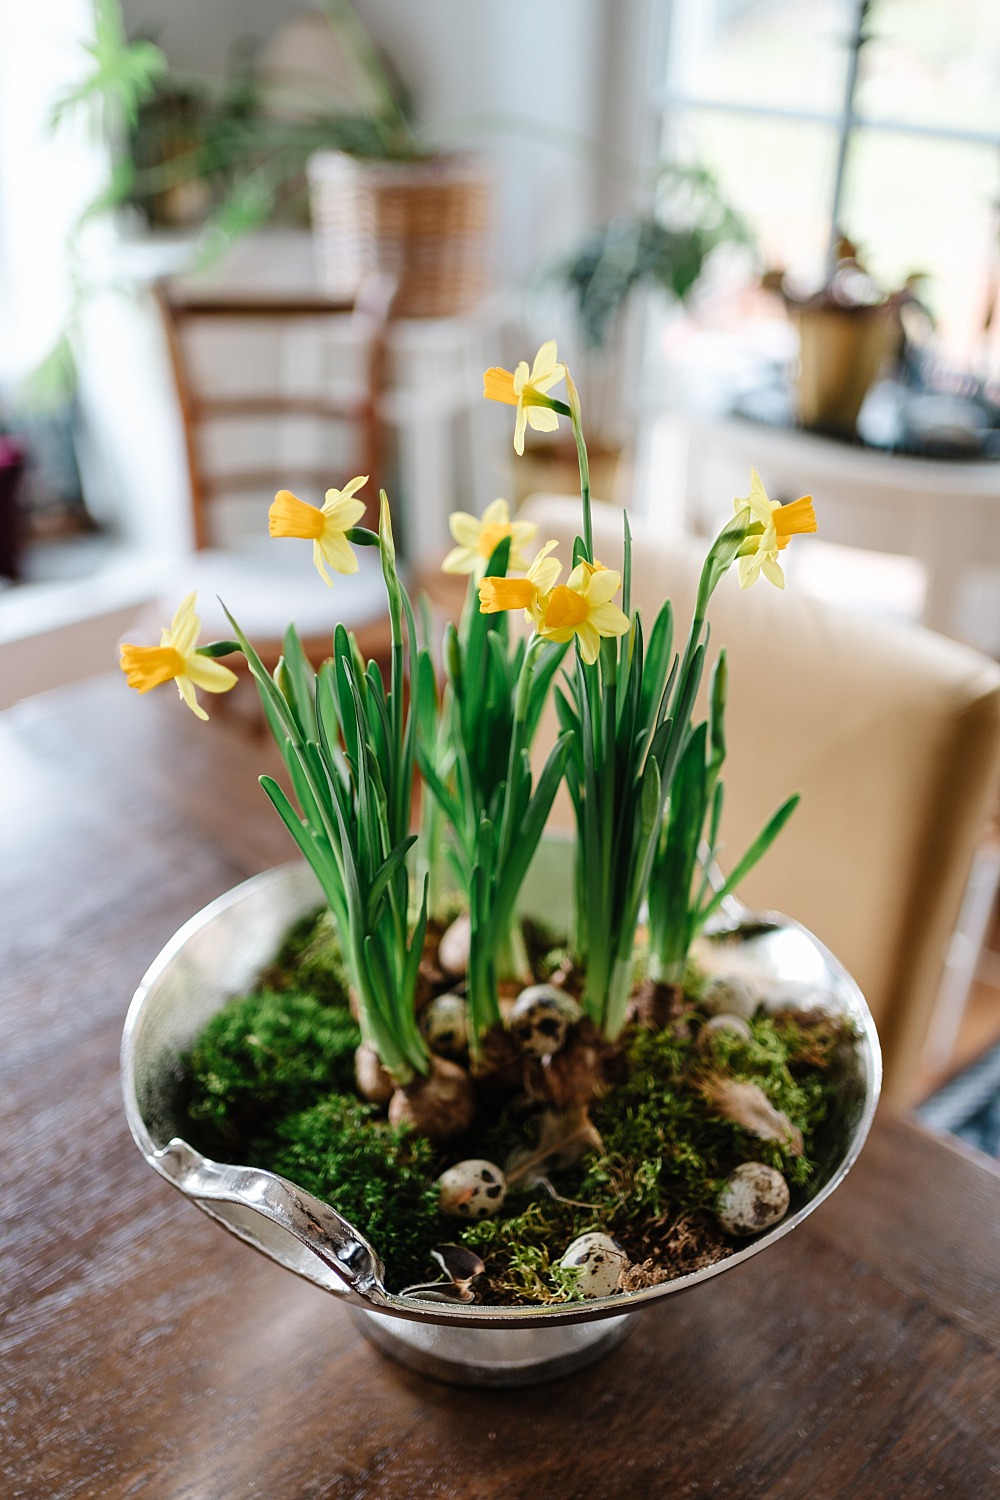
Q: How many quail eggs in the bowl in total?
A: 7